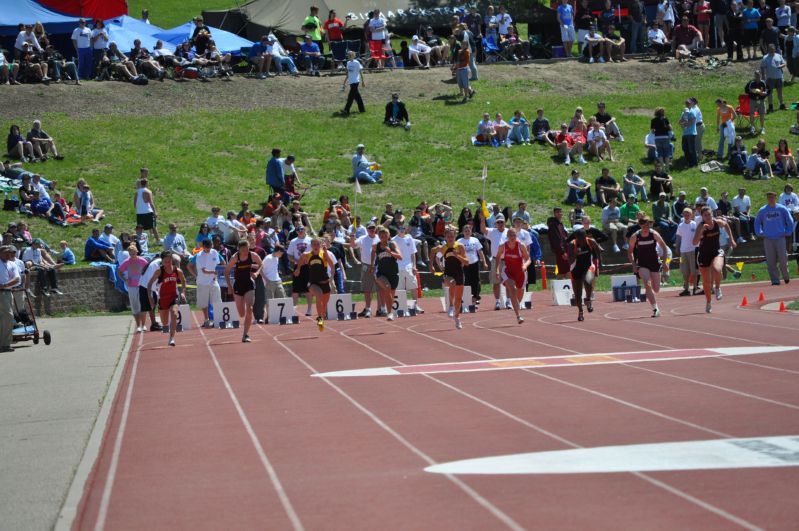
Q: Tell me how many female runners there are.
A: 9